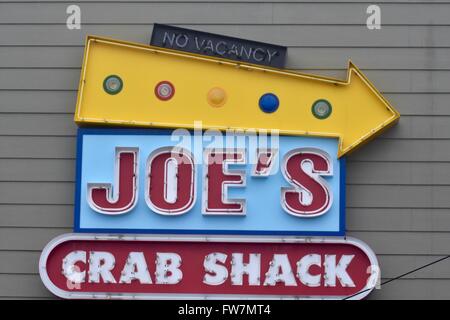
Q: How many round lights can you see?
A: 5